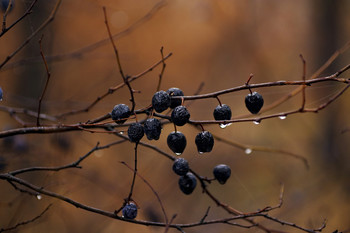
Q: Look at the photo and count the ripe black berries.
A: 14